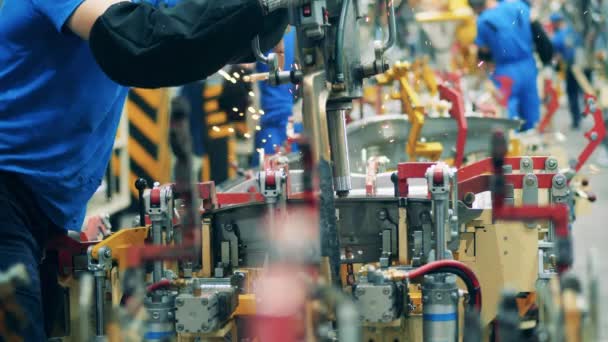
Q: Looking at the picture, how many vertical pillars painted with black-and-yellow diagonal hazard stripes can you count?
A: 1